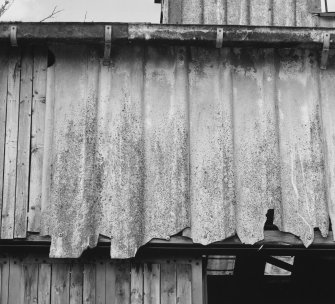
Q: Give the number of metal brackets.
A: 4